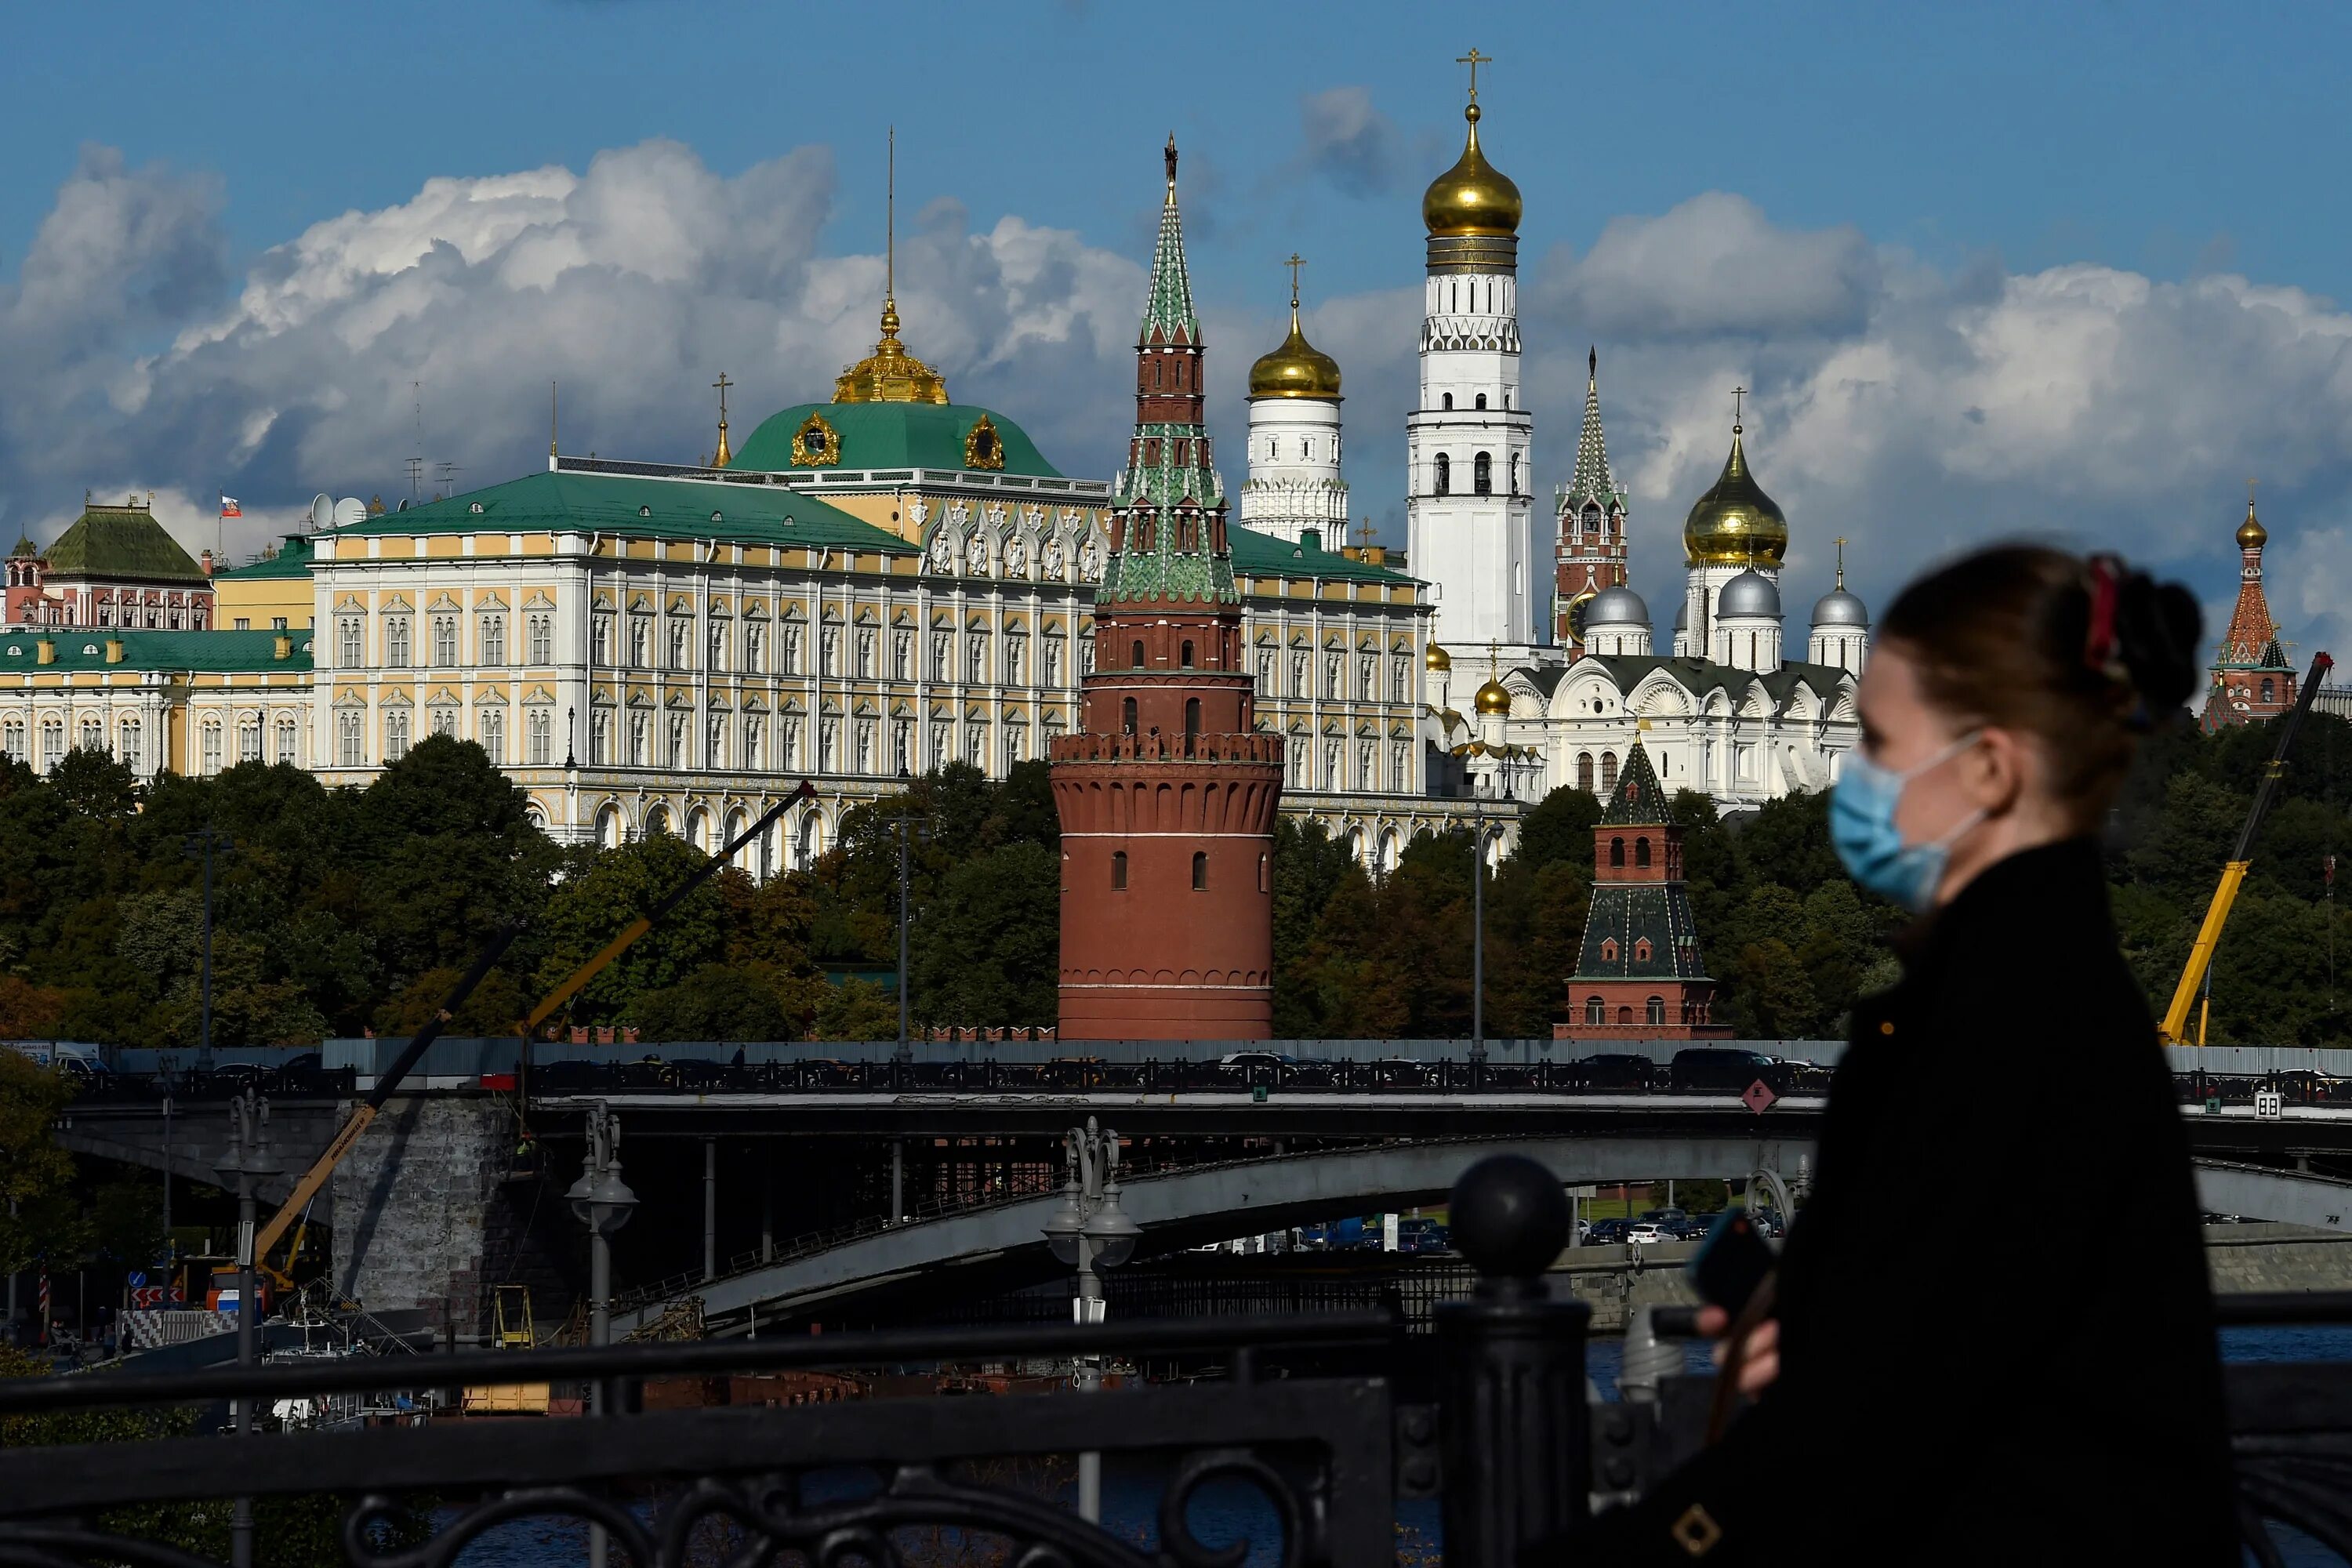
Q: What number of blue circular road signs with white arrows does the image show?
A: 1